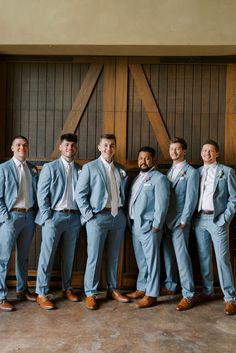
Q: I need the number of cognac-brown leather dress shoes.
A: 12